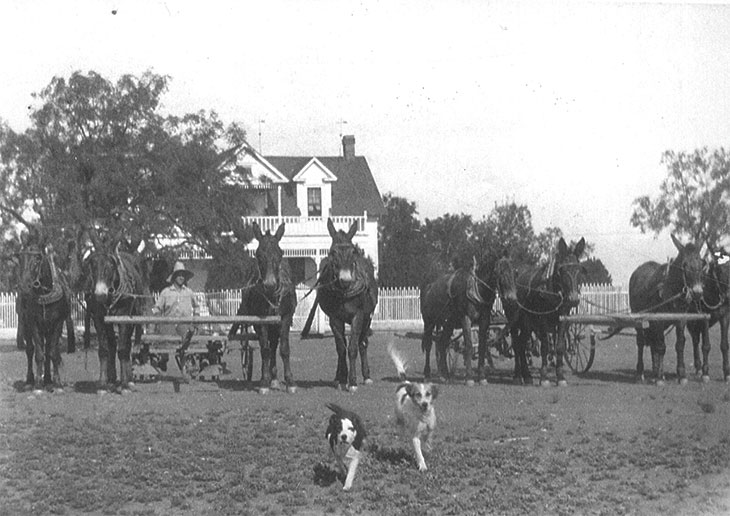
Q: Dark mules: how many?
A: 8